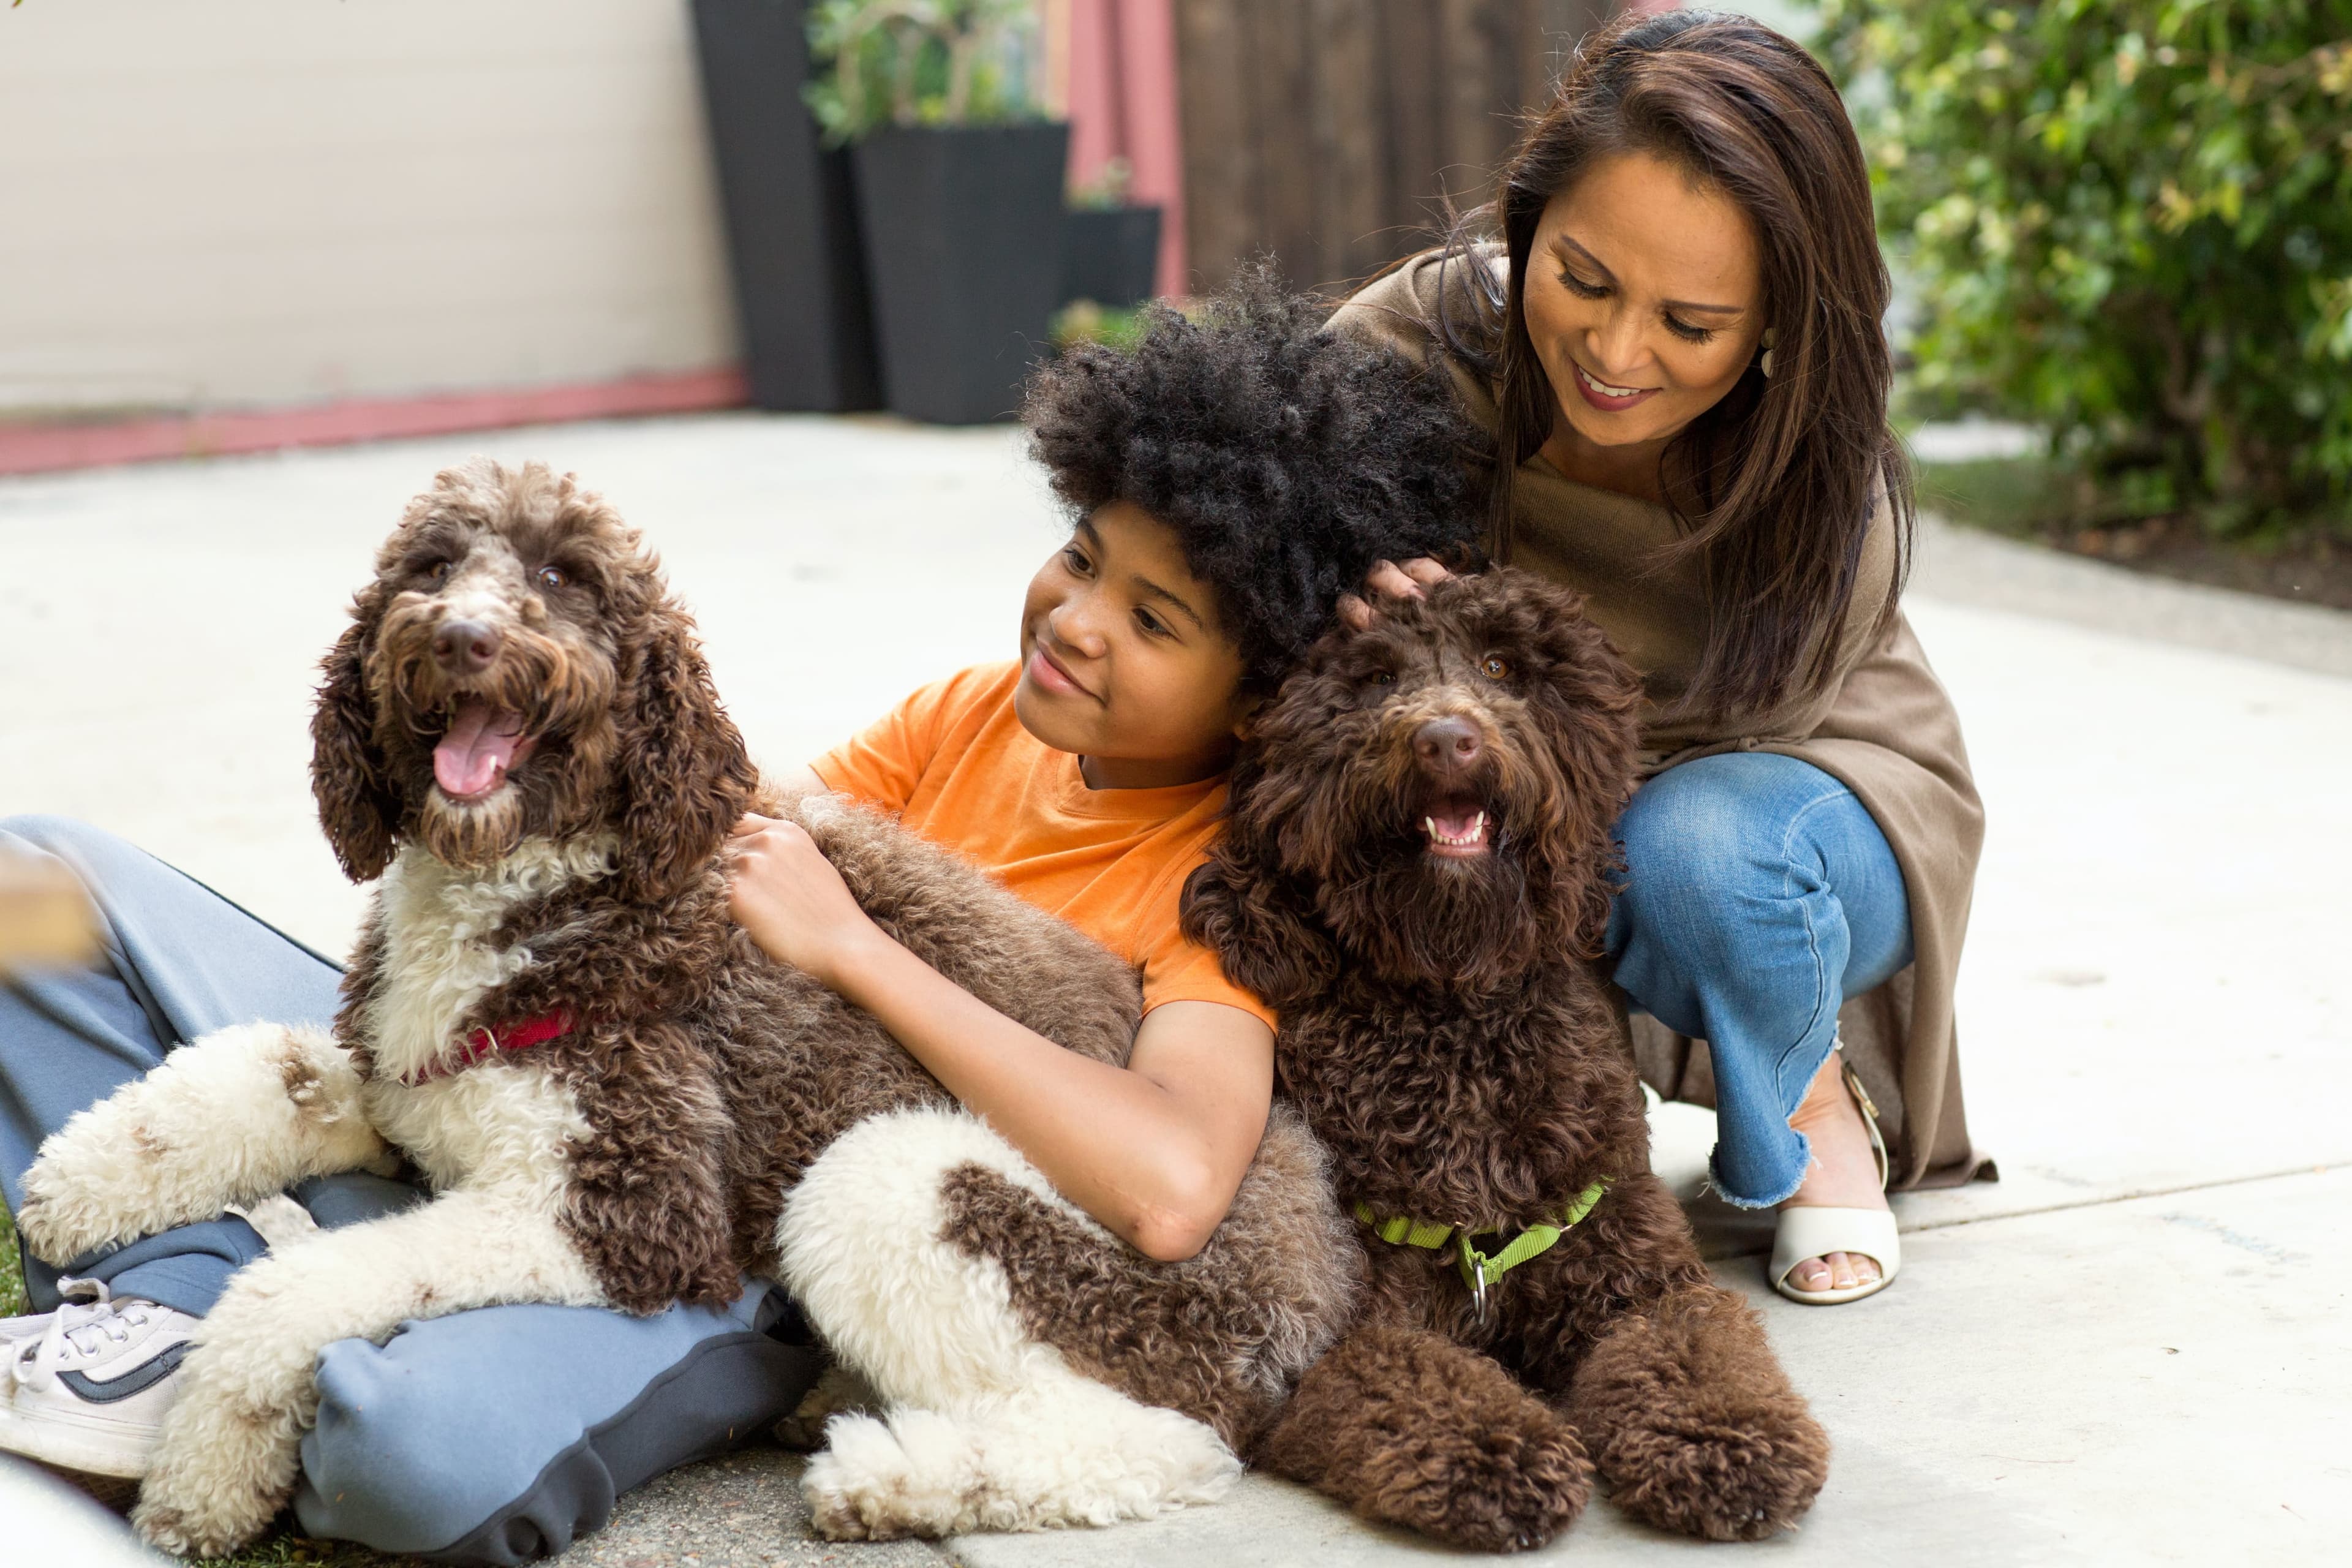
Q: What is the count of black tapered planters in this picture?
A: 3